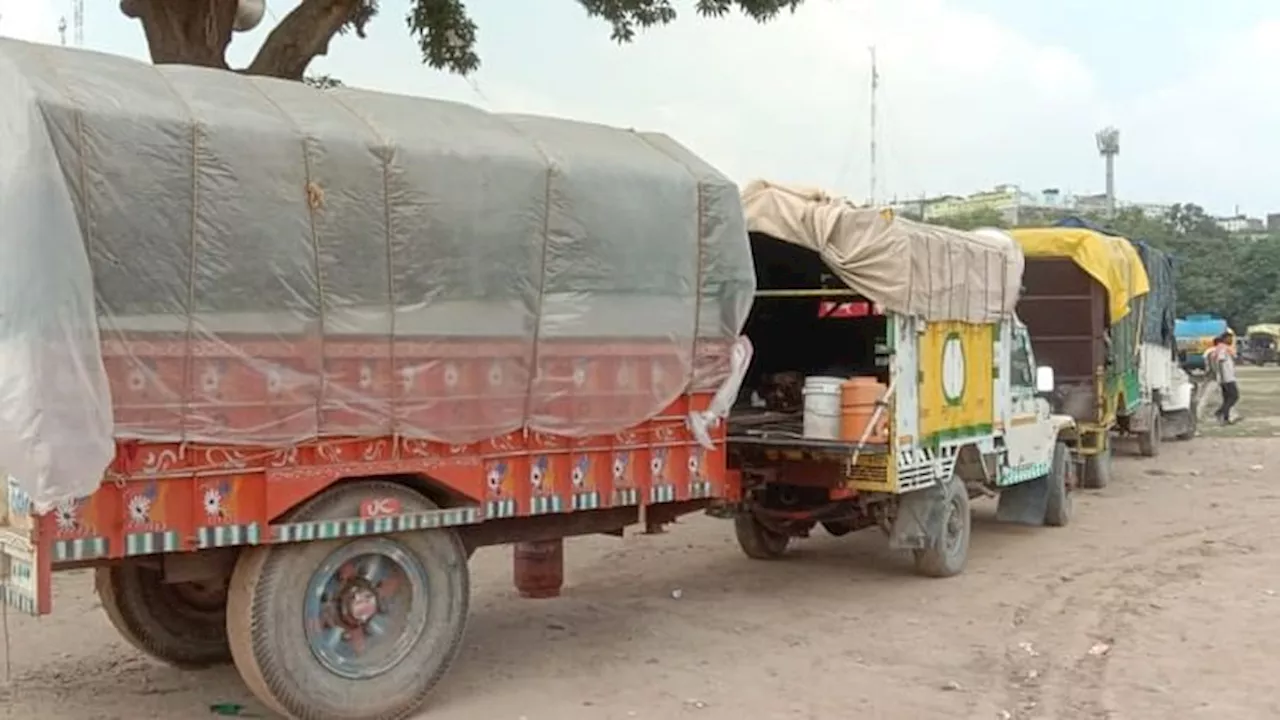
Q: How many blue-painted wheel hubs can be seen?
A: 1